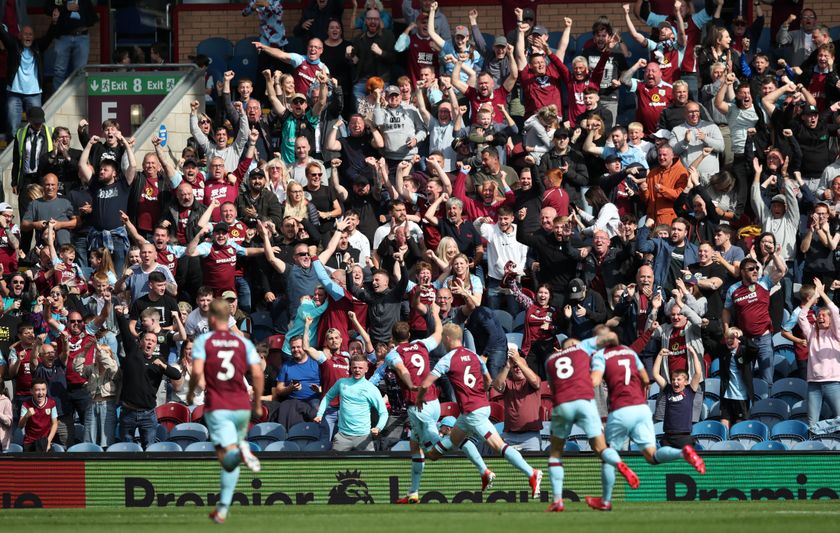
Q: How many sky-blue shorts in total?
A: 5